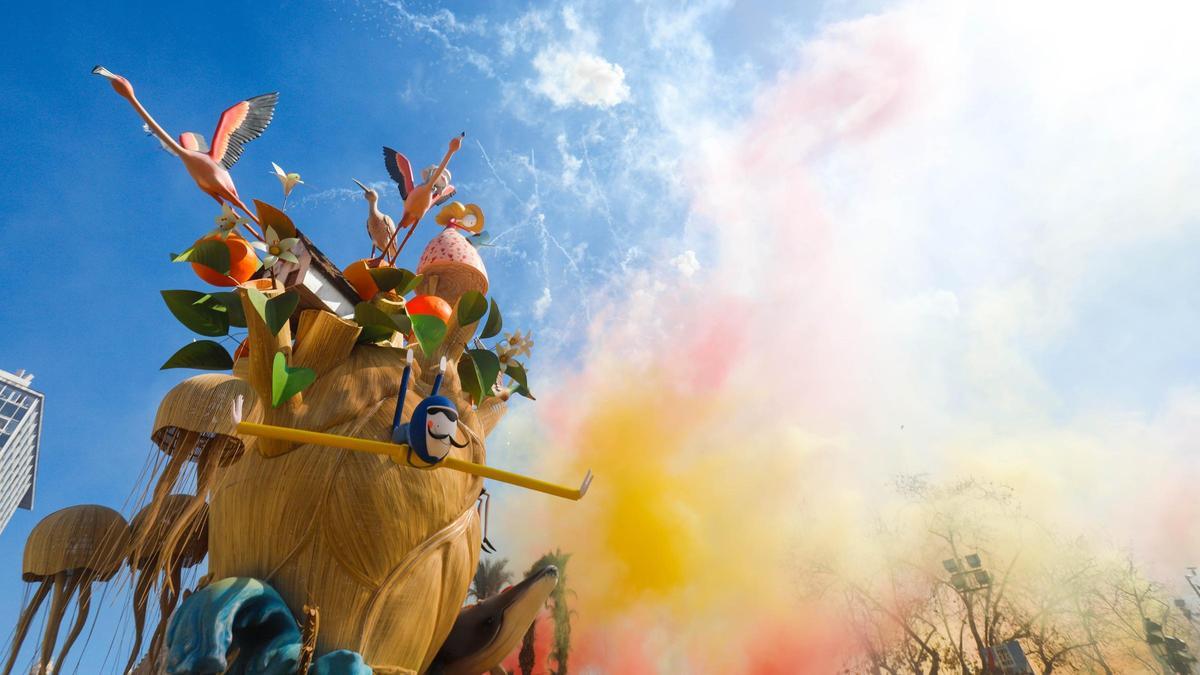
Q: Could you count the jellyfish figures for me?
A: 3